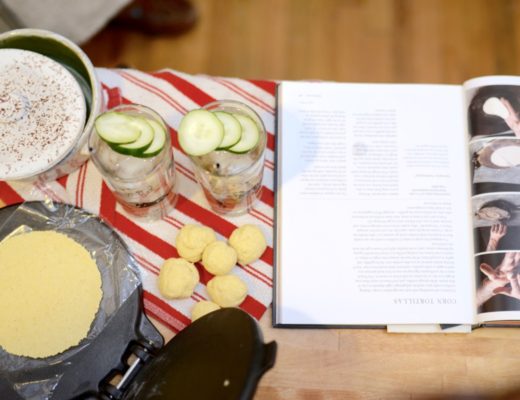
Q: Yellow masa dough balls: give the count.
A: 6